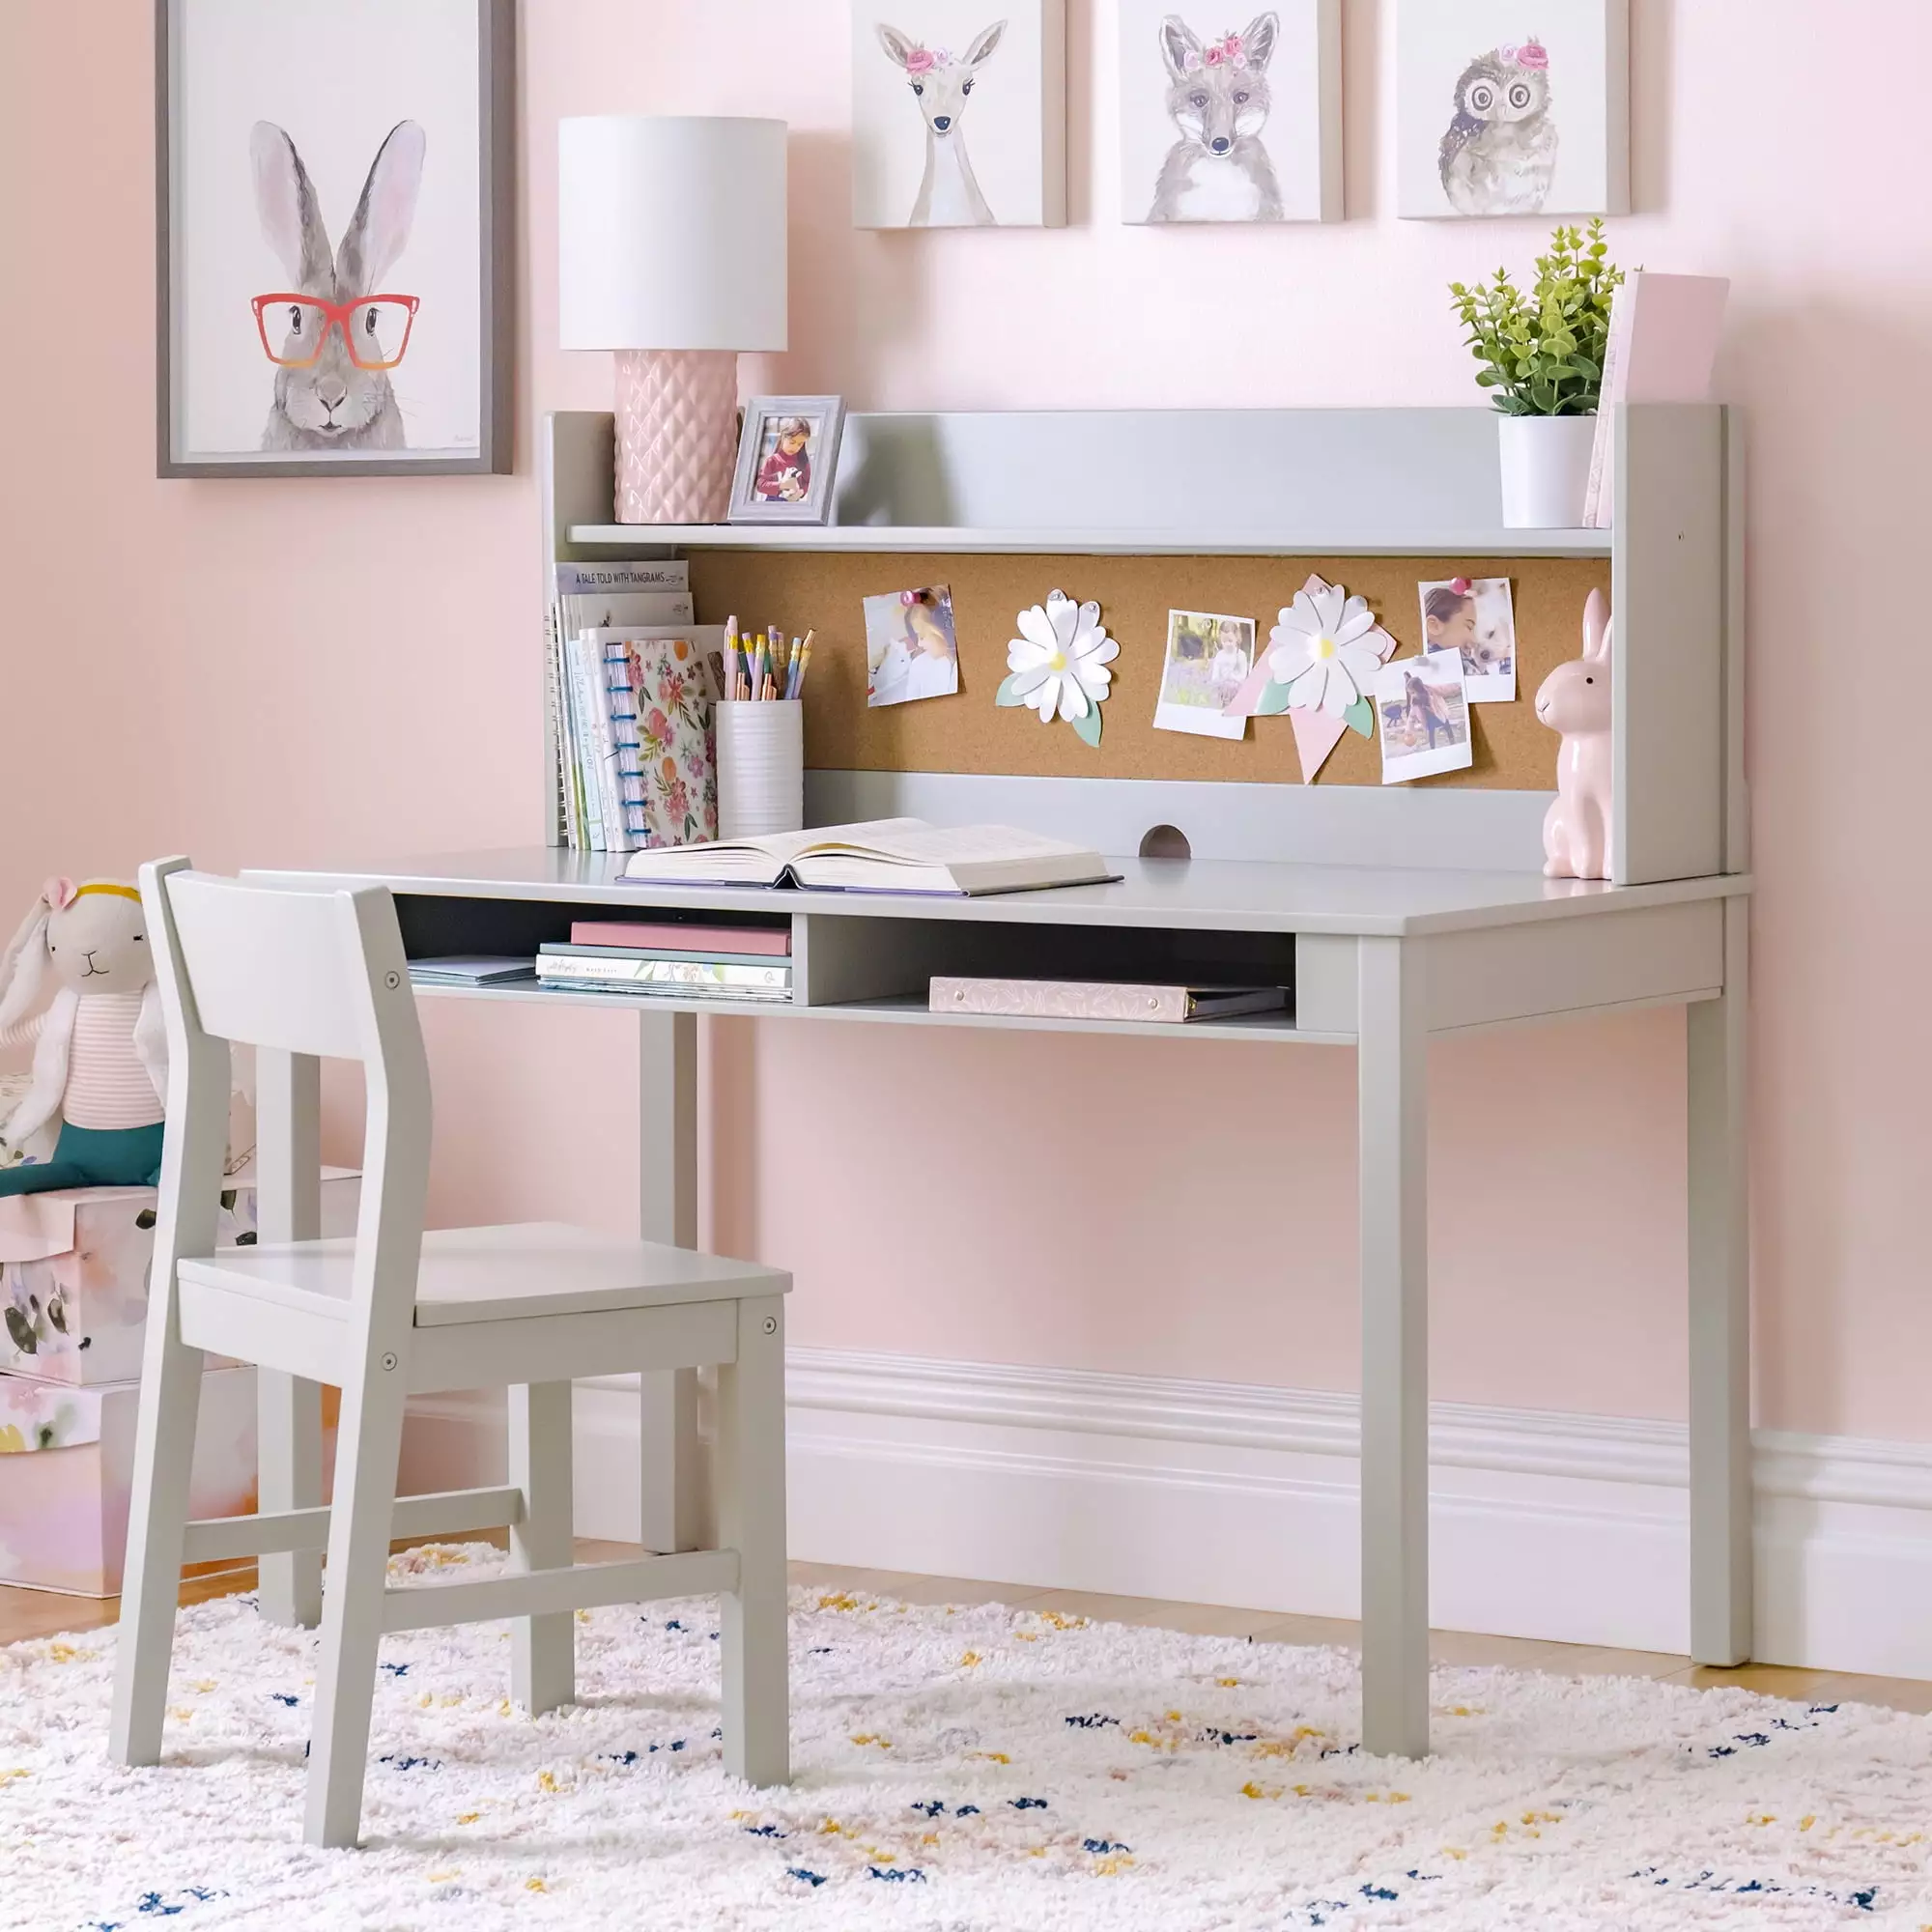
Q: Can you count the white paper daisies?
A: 2